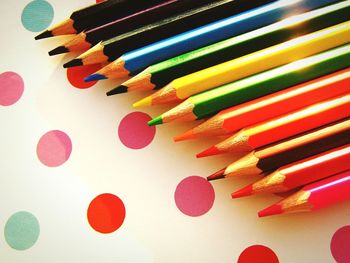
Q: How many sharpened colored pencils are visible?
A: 12